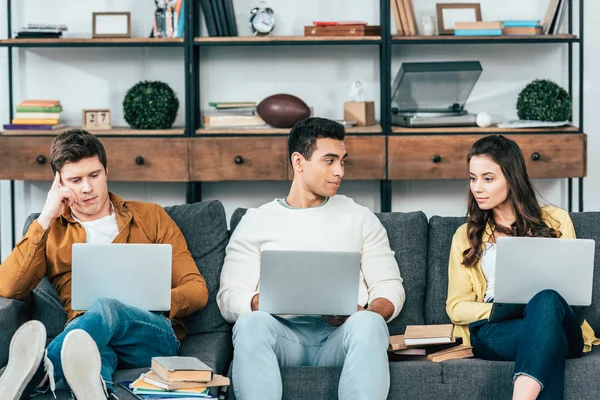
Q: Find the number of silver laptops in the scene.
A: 3